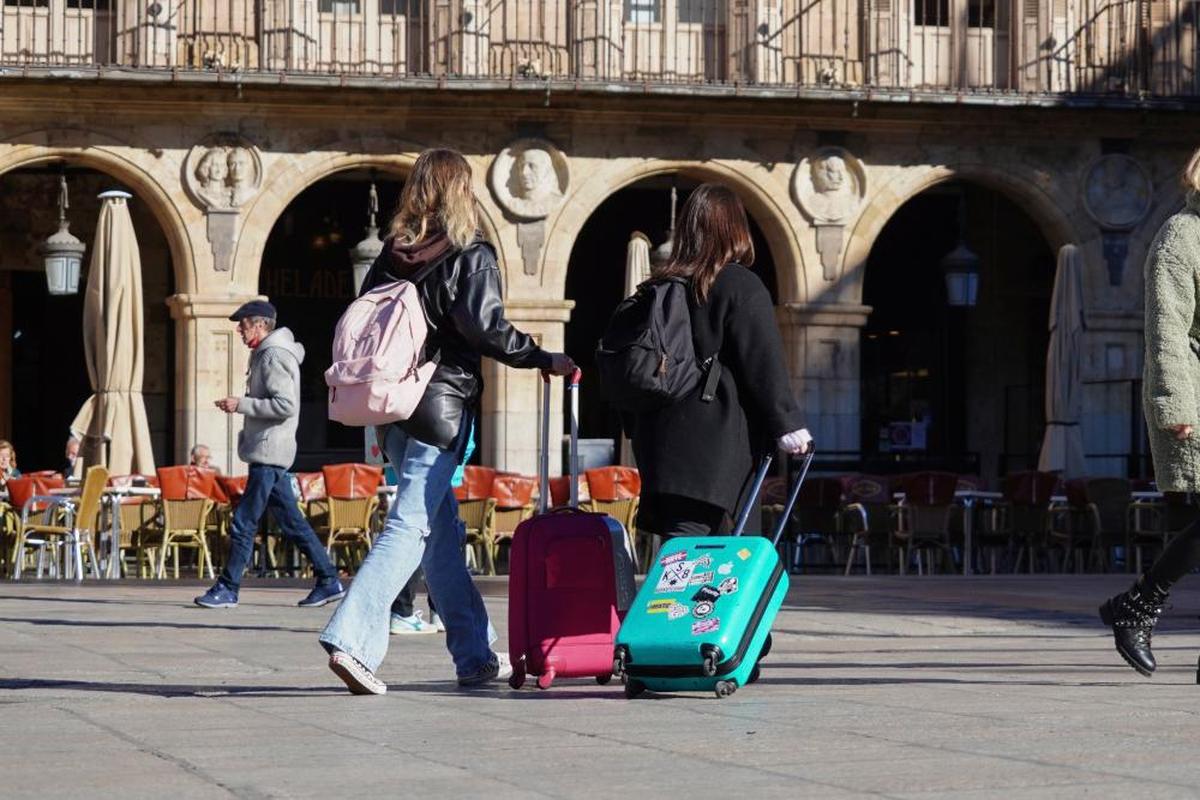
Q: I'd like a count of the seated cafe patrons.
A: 3